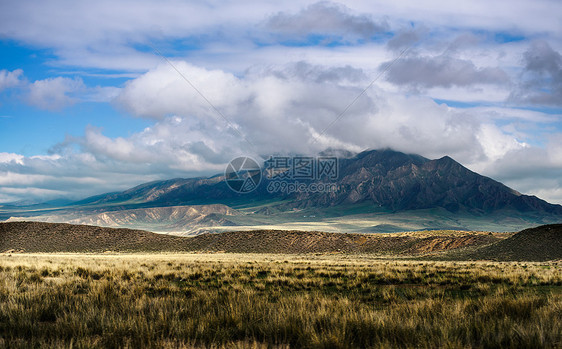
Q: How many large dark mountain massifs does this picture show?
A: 1